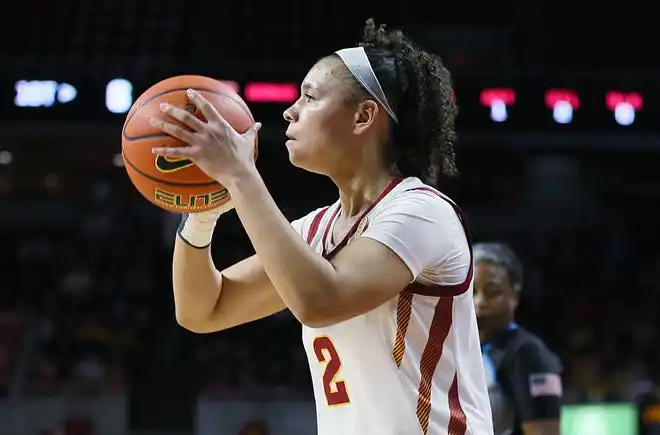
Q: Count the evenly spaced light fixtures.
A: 3